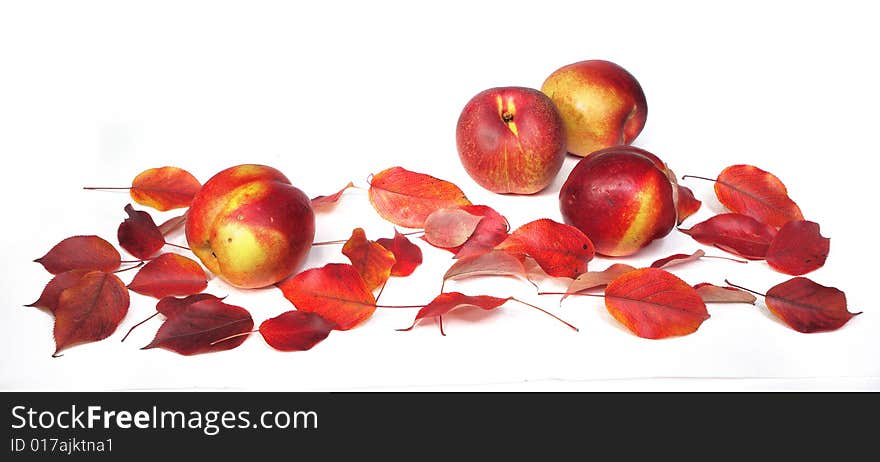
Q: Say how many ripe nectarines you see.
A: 4